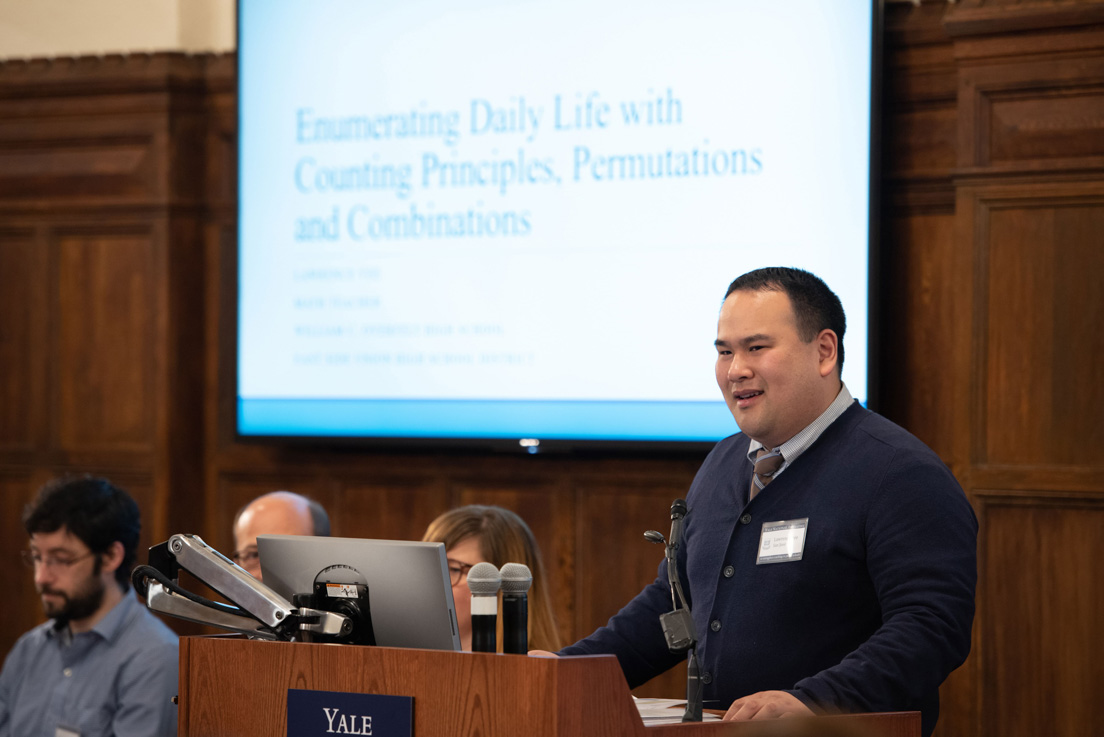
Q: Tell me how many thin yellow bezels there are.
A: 0